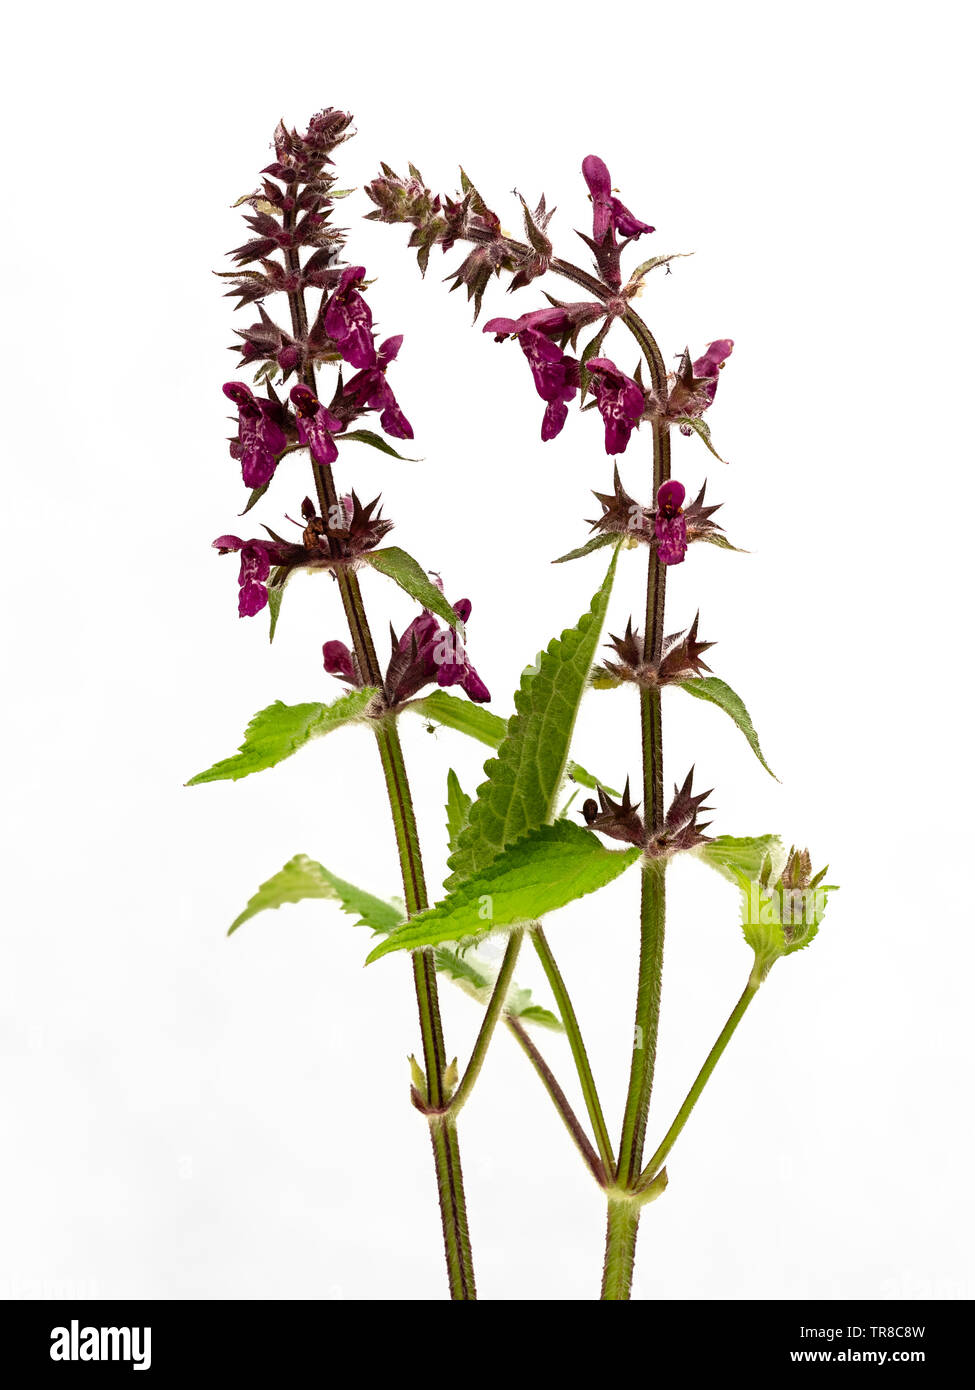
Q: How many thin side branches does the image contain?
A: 4